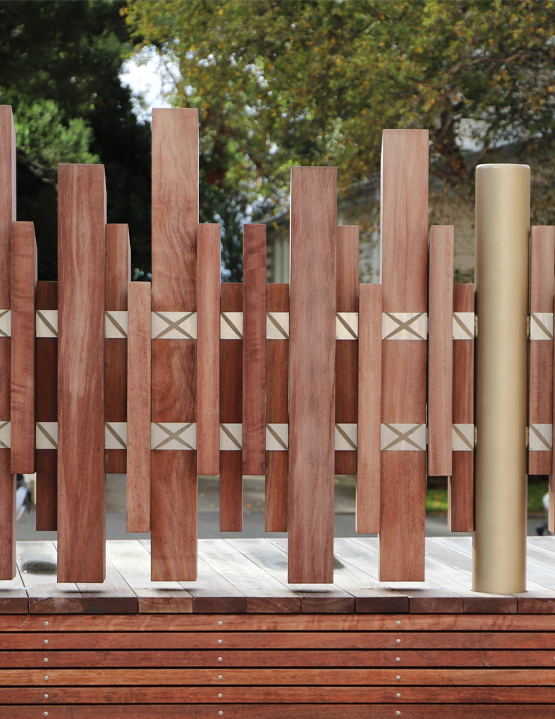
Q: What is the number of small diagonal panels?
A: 14